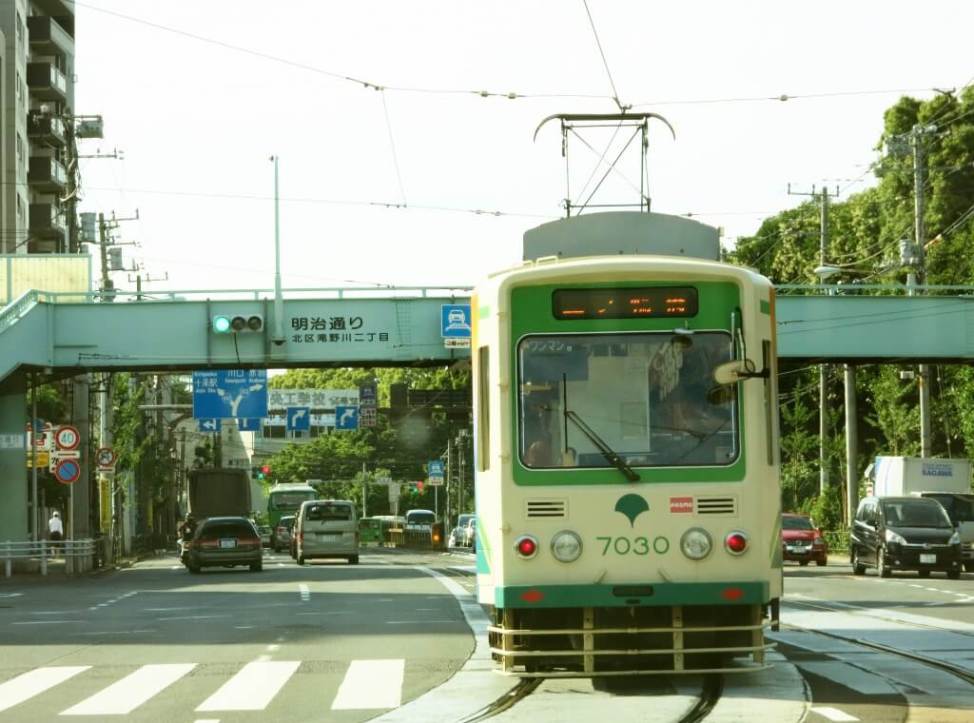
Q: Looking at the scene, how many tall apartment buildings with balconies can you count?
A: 1